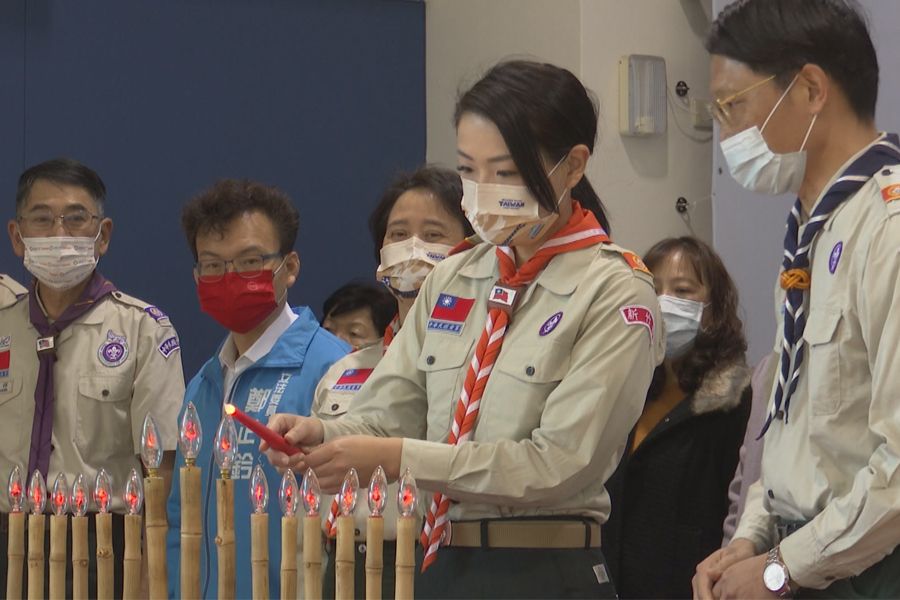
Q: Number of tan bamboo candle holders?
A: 15